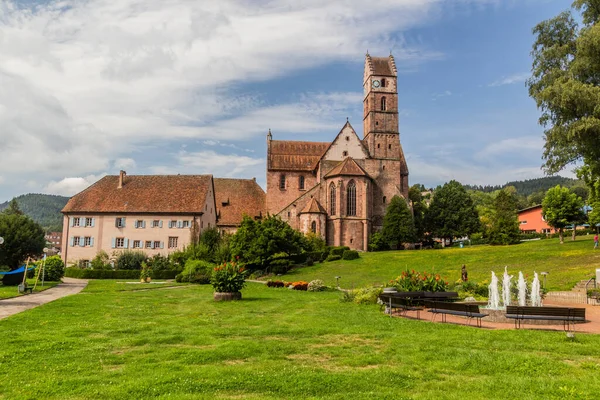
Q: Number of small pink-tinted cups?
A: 0